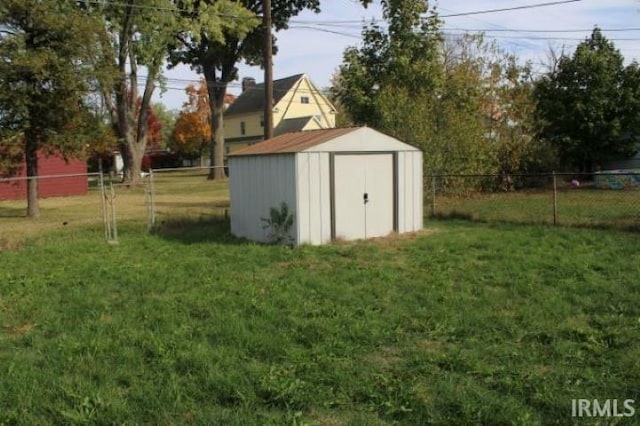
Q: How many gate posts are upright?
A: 2